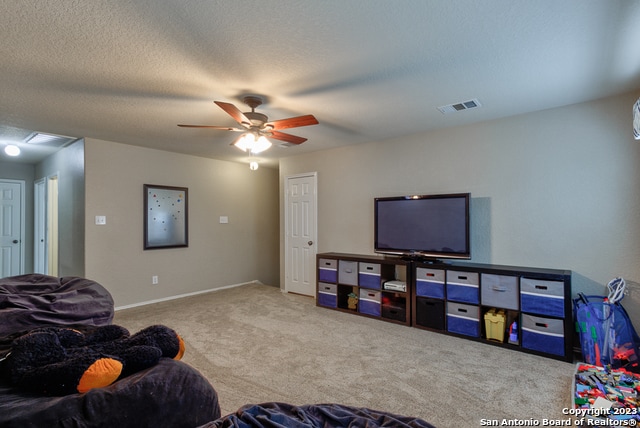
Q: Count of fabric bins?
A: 13